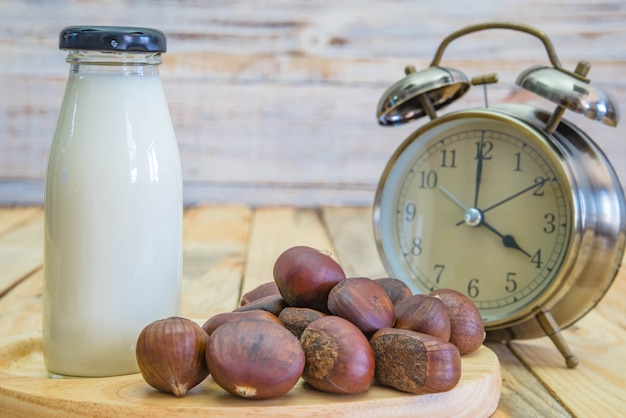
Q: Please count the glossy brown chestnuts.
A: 13